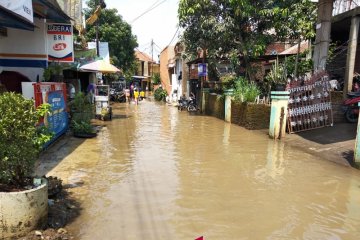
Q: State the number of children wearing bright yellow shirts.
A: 2